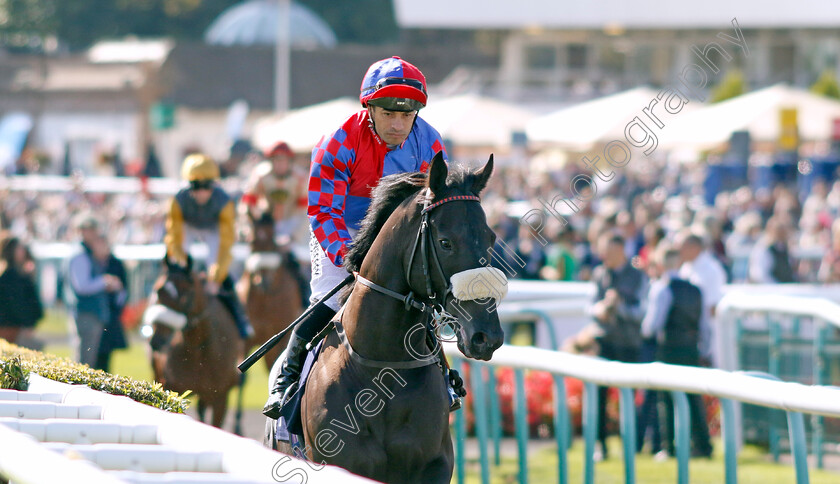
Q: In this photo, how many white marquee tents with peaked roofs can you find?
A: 4